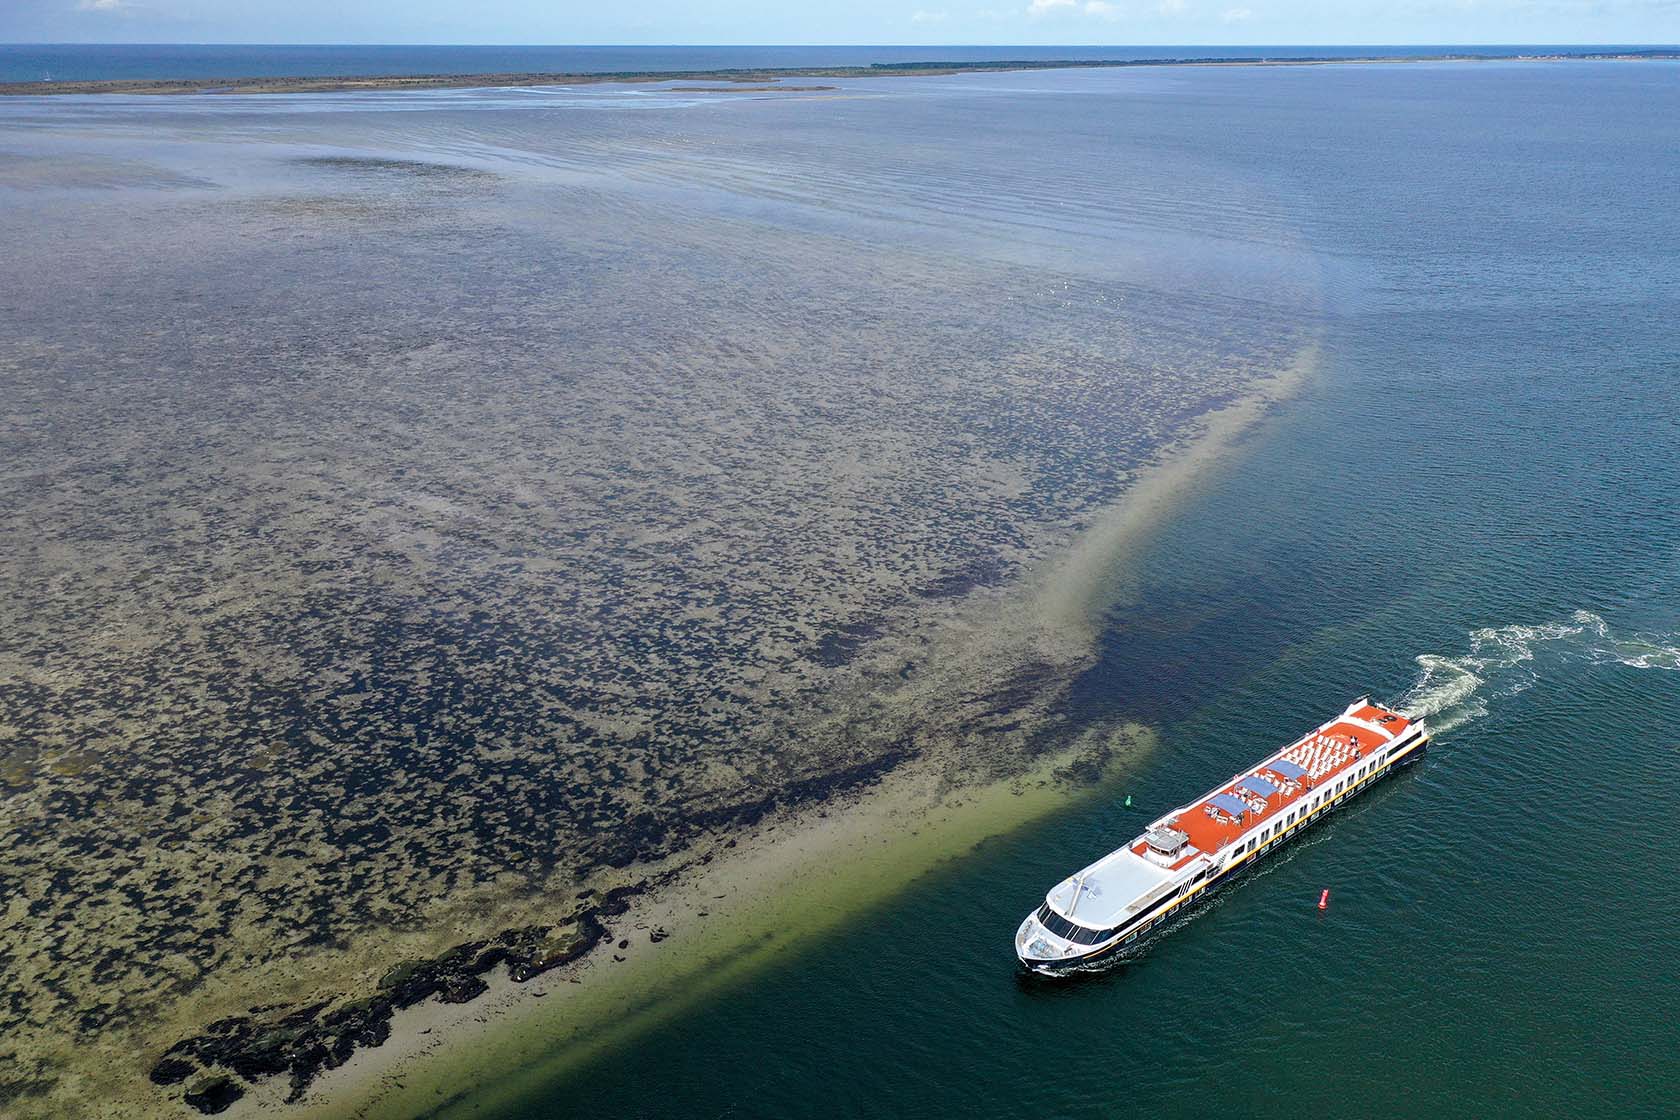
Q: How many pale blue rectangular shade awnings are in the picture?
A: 3